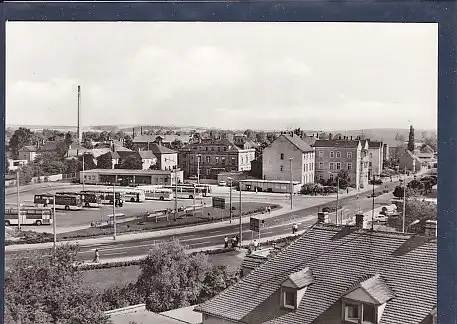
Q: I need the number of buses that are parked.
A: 8